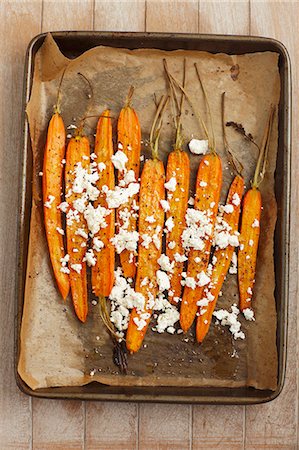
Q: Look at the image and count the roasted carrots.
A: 9